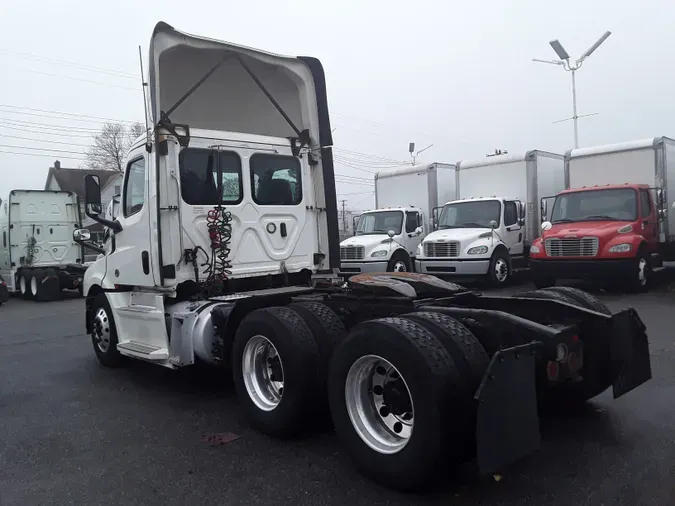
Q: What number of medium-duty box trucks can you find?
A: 3